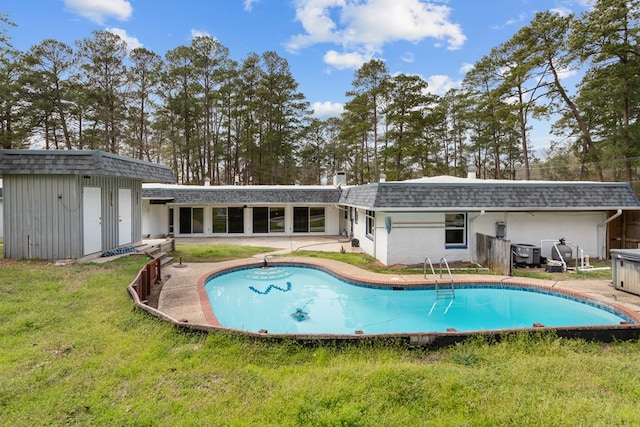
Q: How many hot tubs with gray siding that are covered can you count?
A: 1